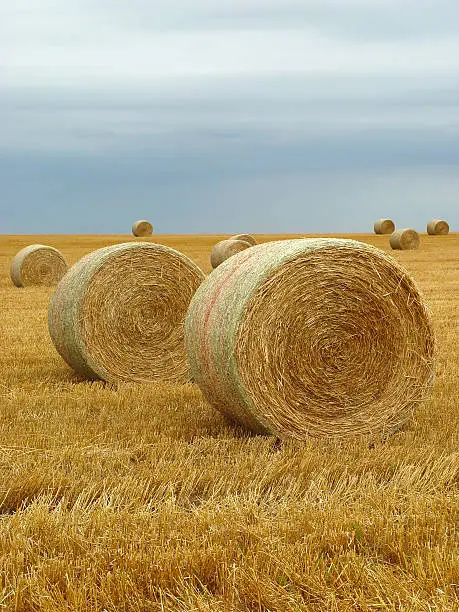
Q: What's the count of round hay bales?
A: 9